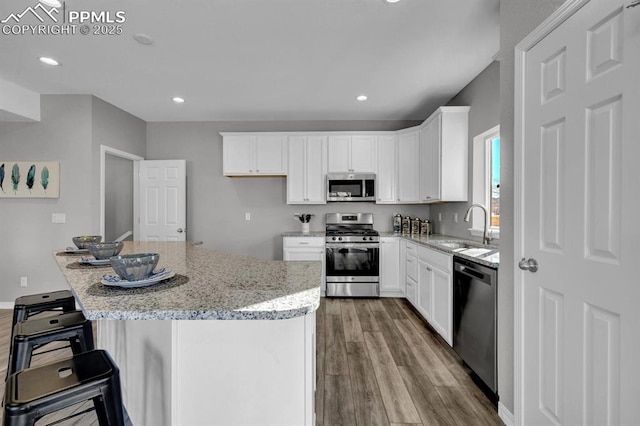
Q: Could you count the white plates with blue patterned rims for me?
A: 3